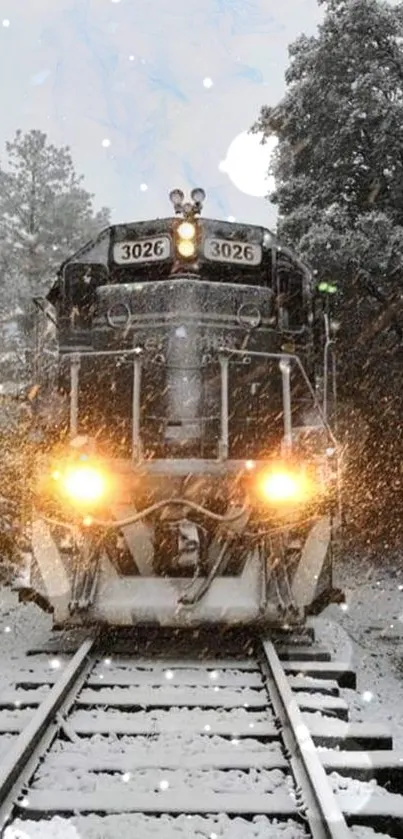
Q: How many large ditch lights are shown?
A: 2